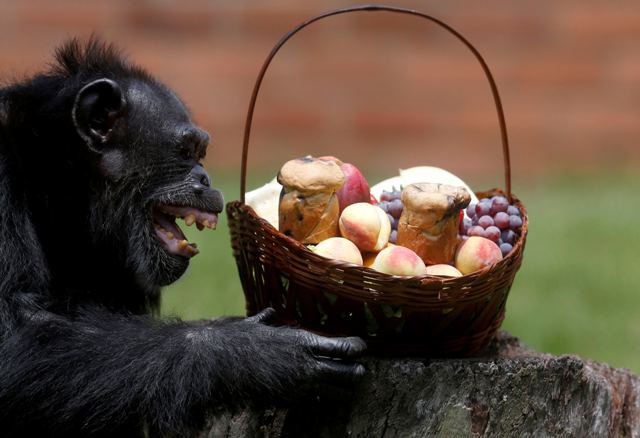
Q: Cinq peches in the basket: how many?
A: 5